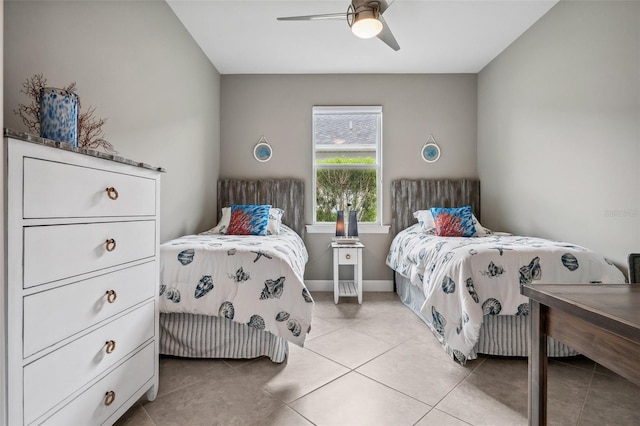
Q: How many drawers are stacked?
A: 5